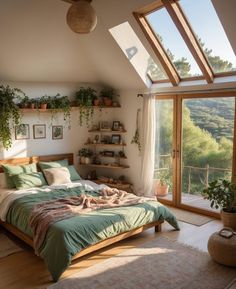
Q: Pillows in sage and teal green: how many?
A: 4